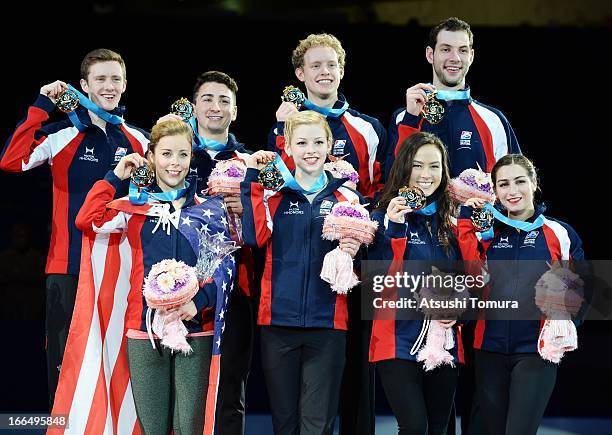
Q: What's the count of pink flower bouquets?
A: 7